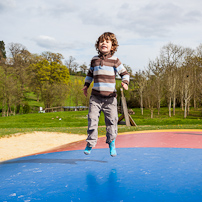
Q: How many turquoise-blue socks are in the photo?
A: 2